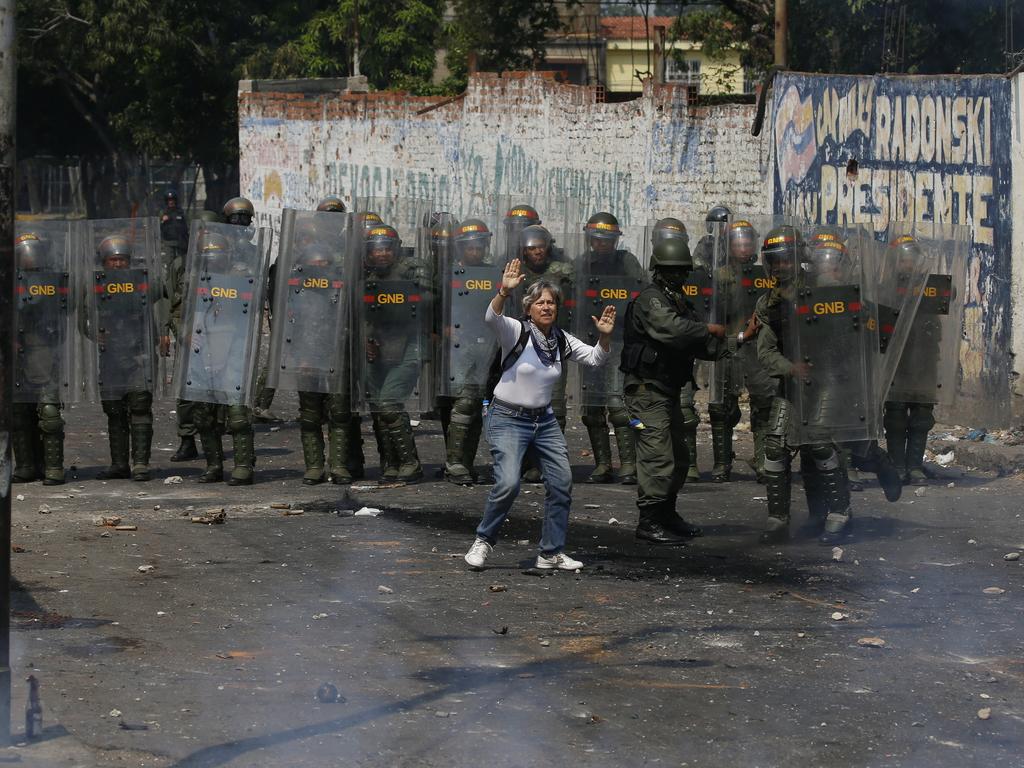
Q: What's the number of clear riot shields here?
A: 13